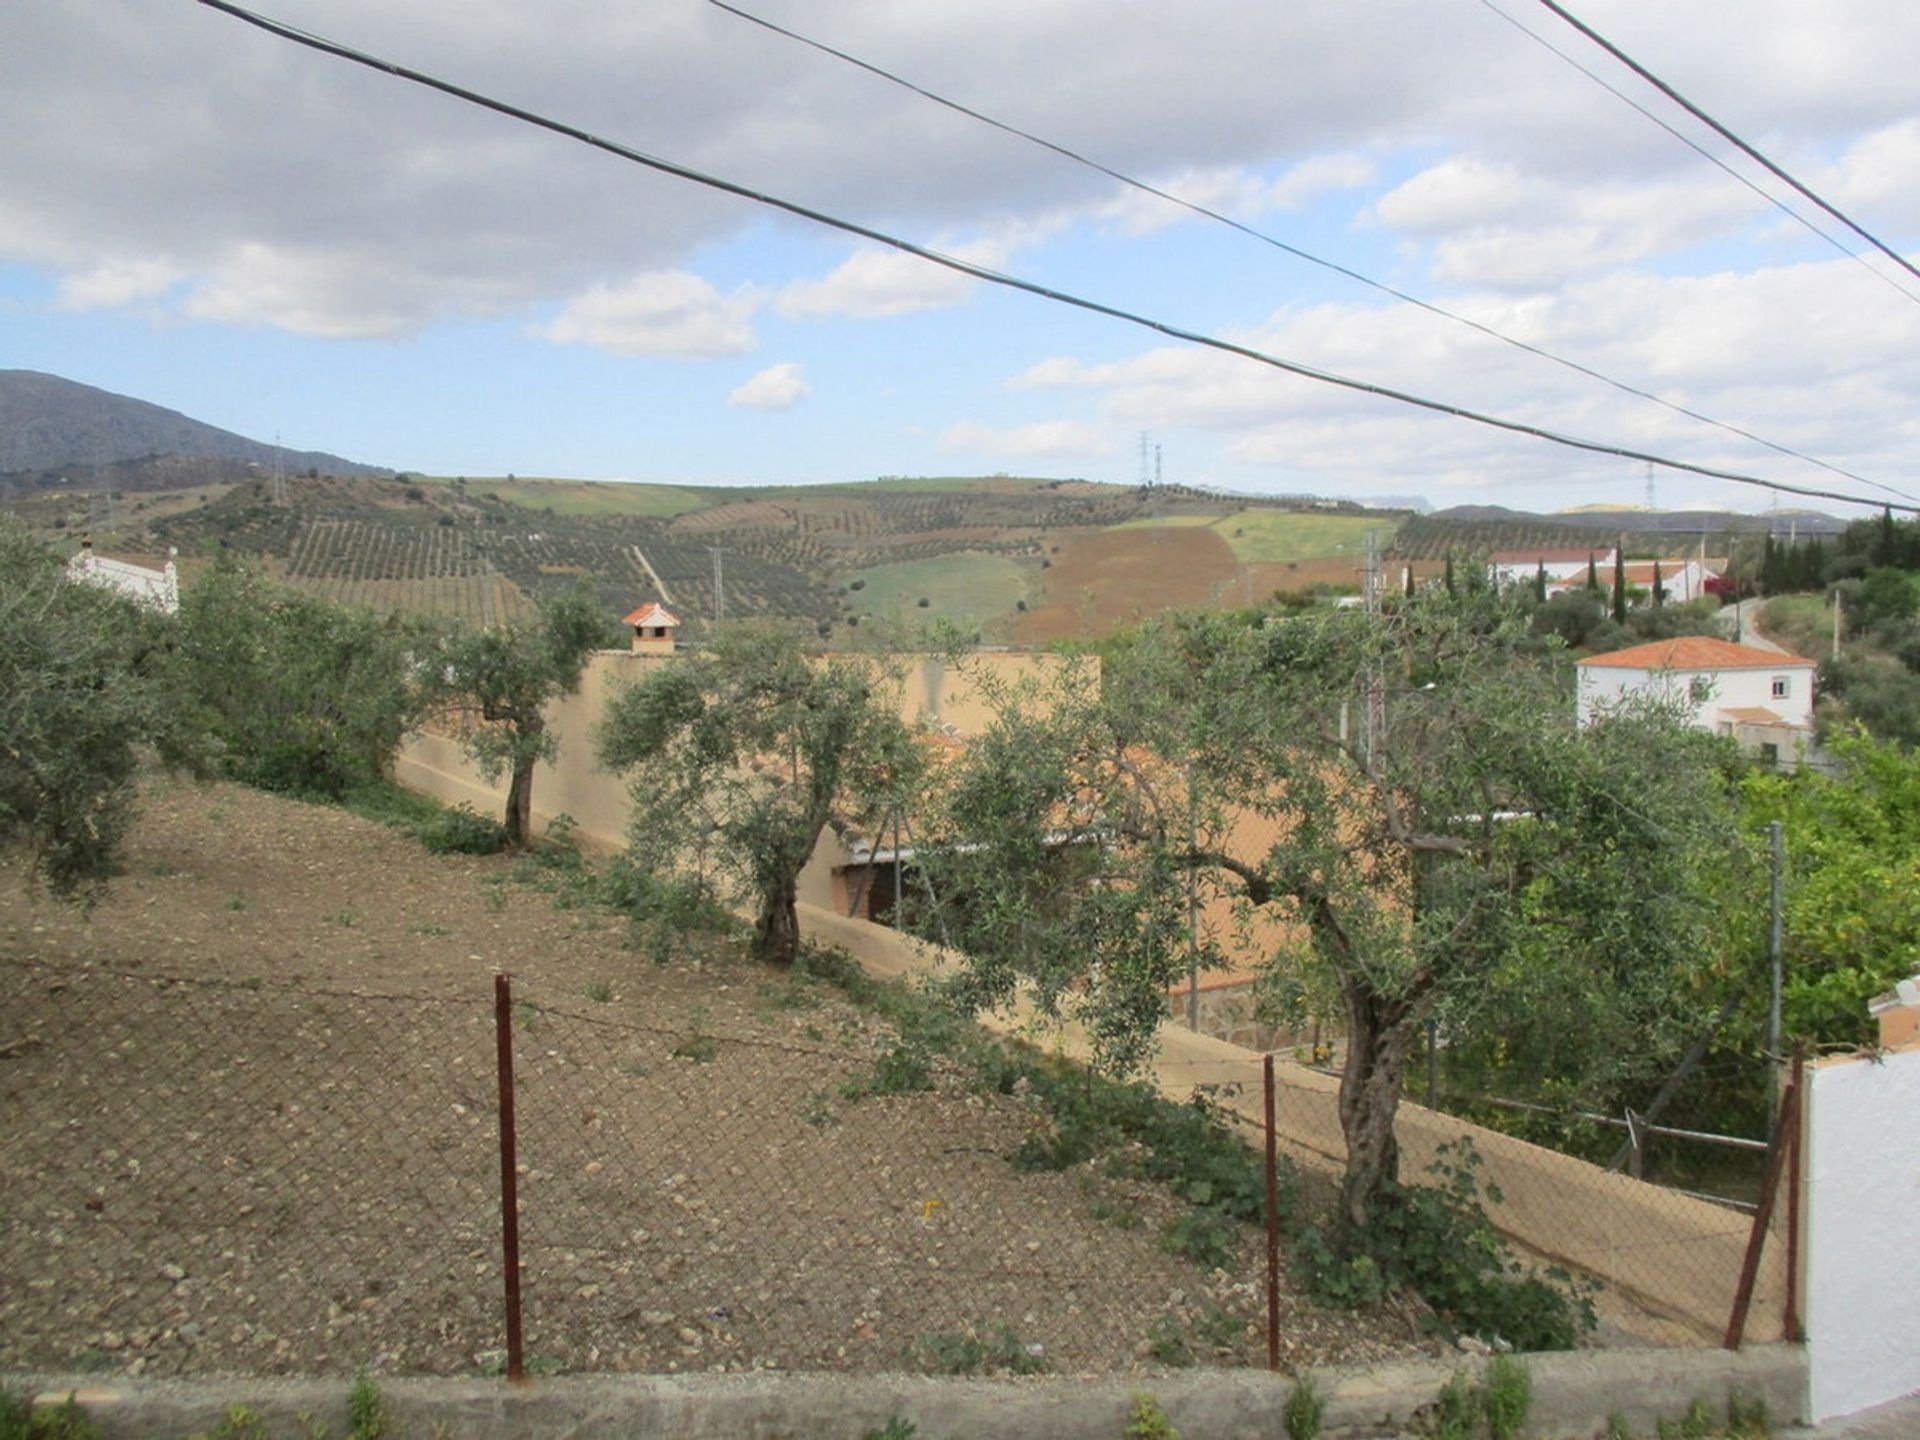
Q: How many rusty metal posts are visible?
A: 4